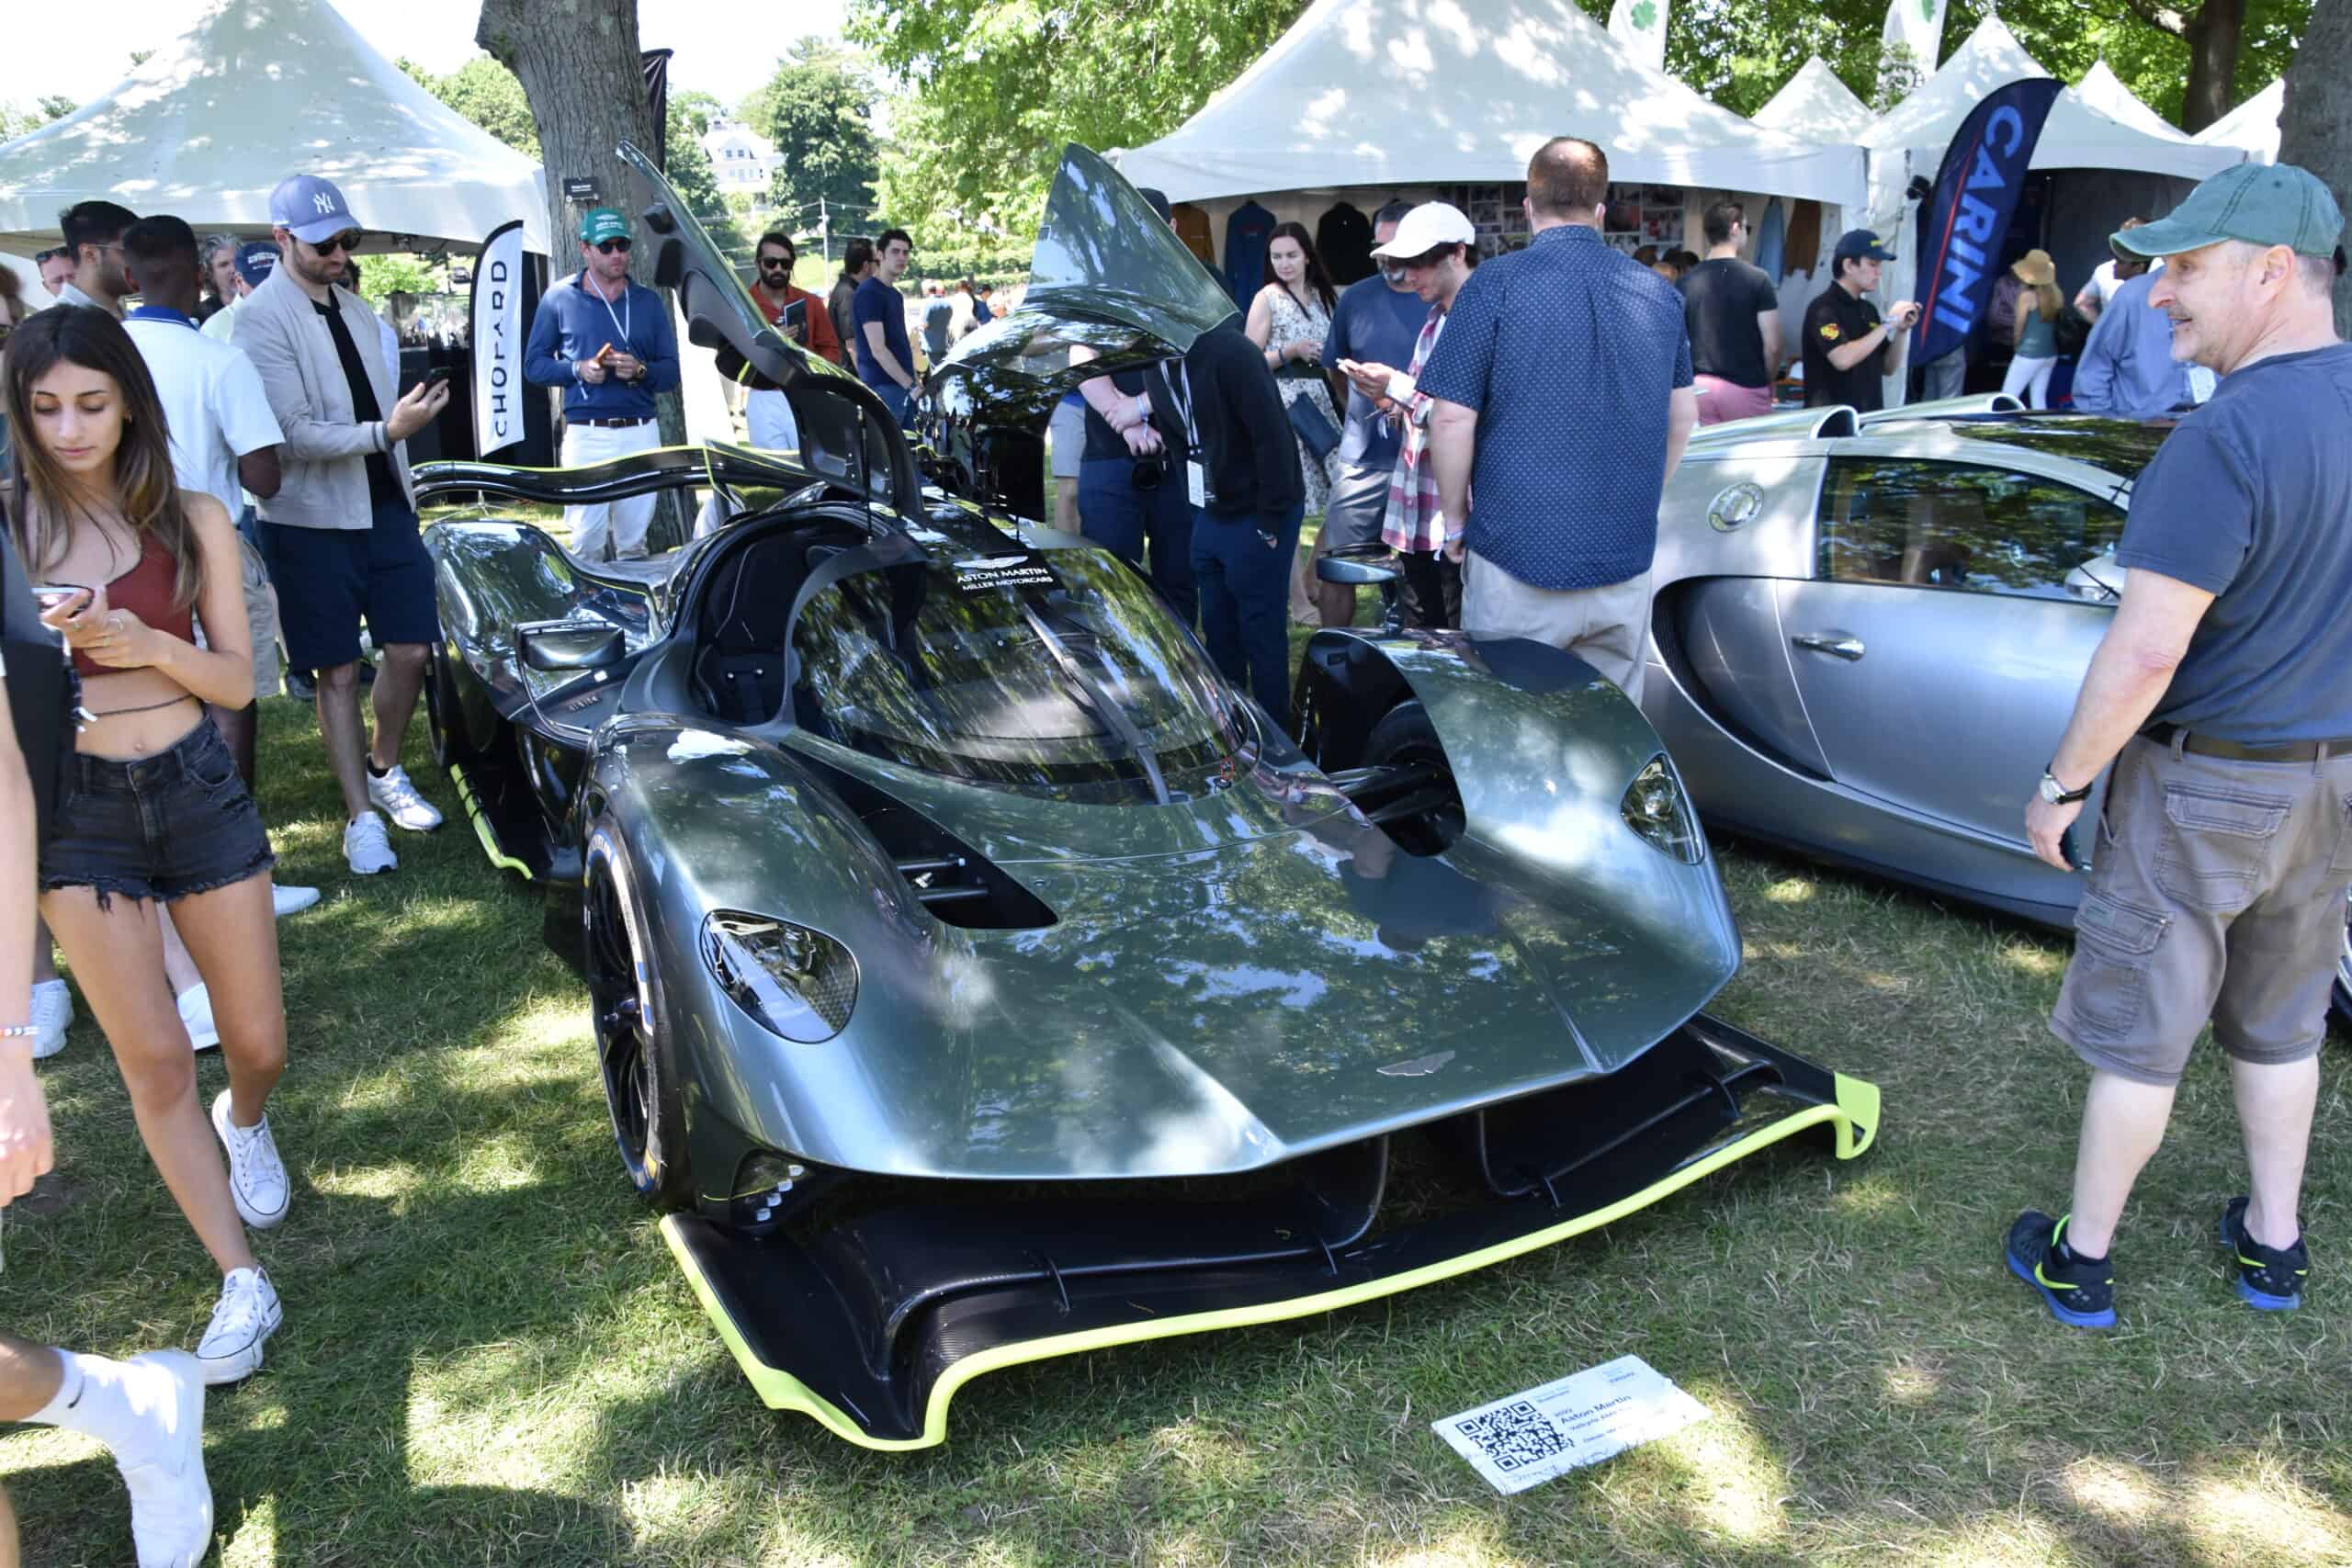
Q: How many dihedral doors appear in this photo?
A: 2